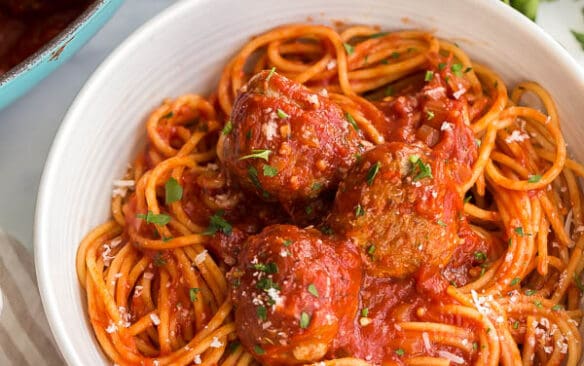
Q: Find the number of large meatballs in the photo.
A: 3